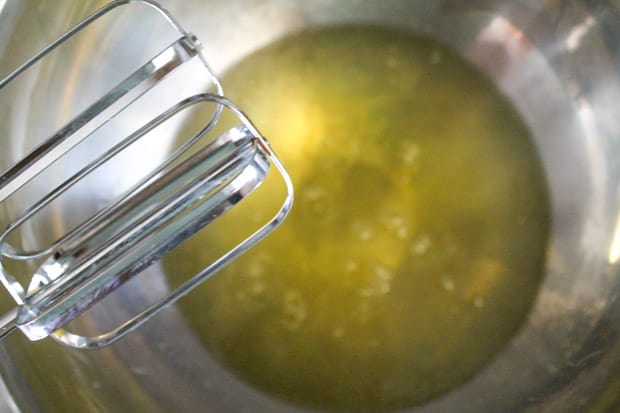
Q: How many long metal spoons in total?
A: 0